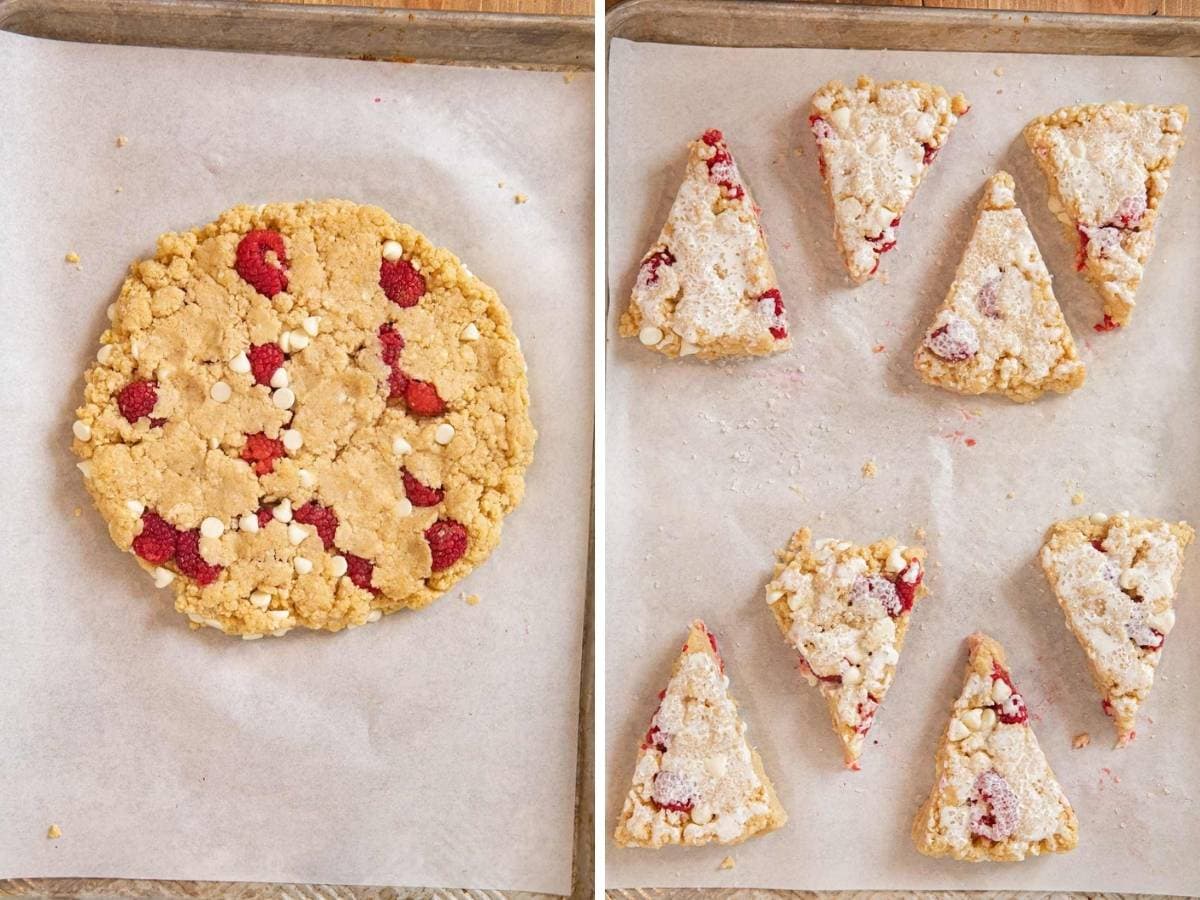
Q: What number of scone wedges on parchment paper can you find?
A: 8